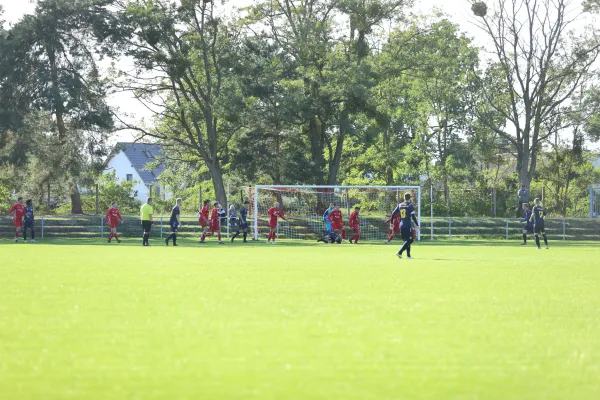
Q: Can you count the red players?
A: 8